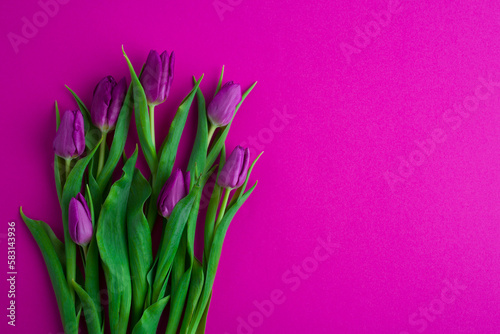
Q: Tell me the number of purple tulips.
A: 7